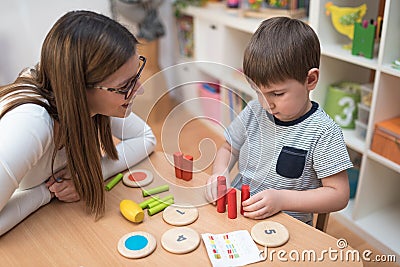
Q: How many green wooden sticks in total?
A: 5